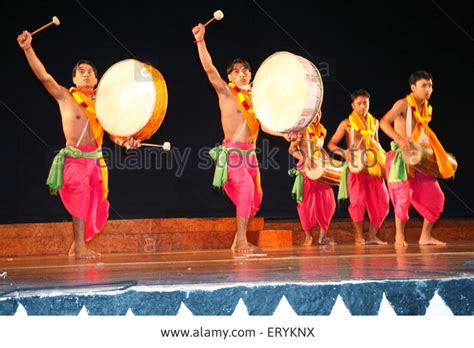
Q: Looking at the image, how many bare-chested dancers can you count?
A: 5